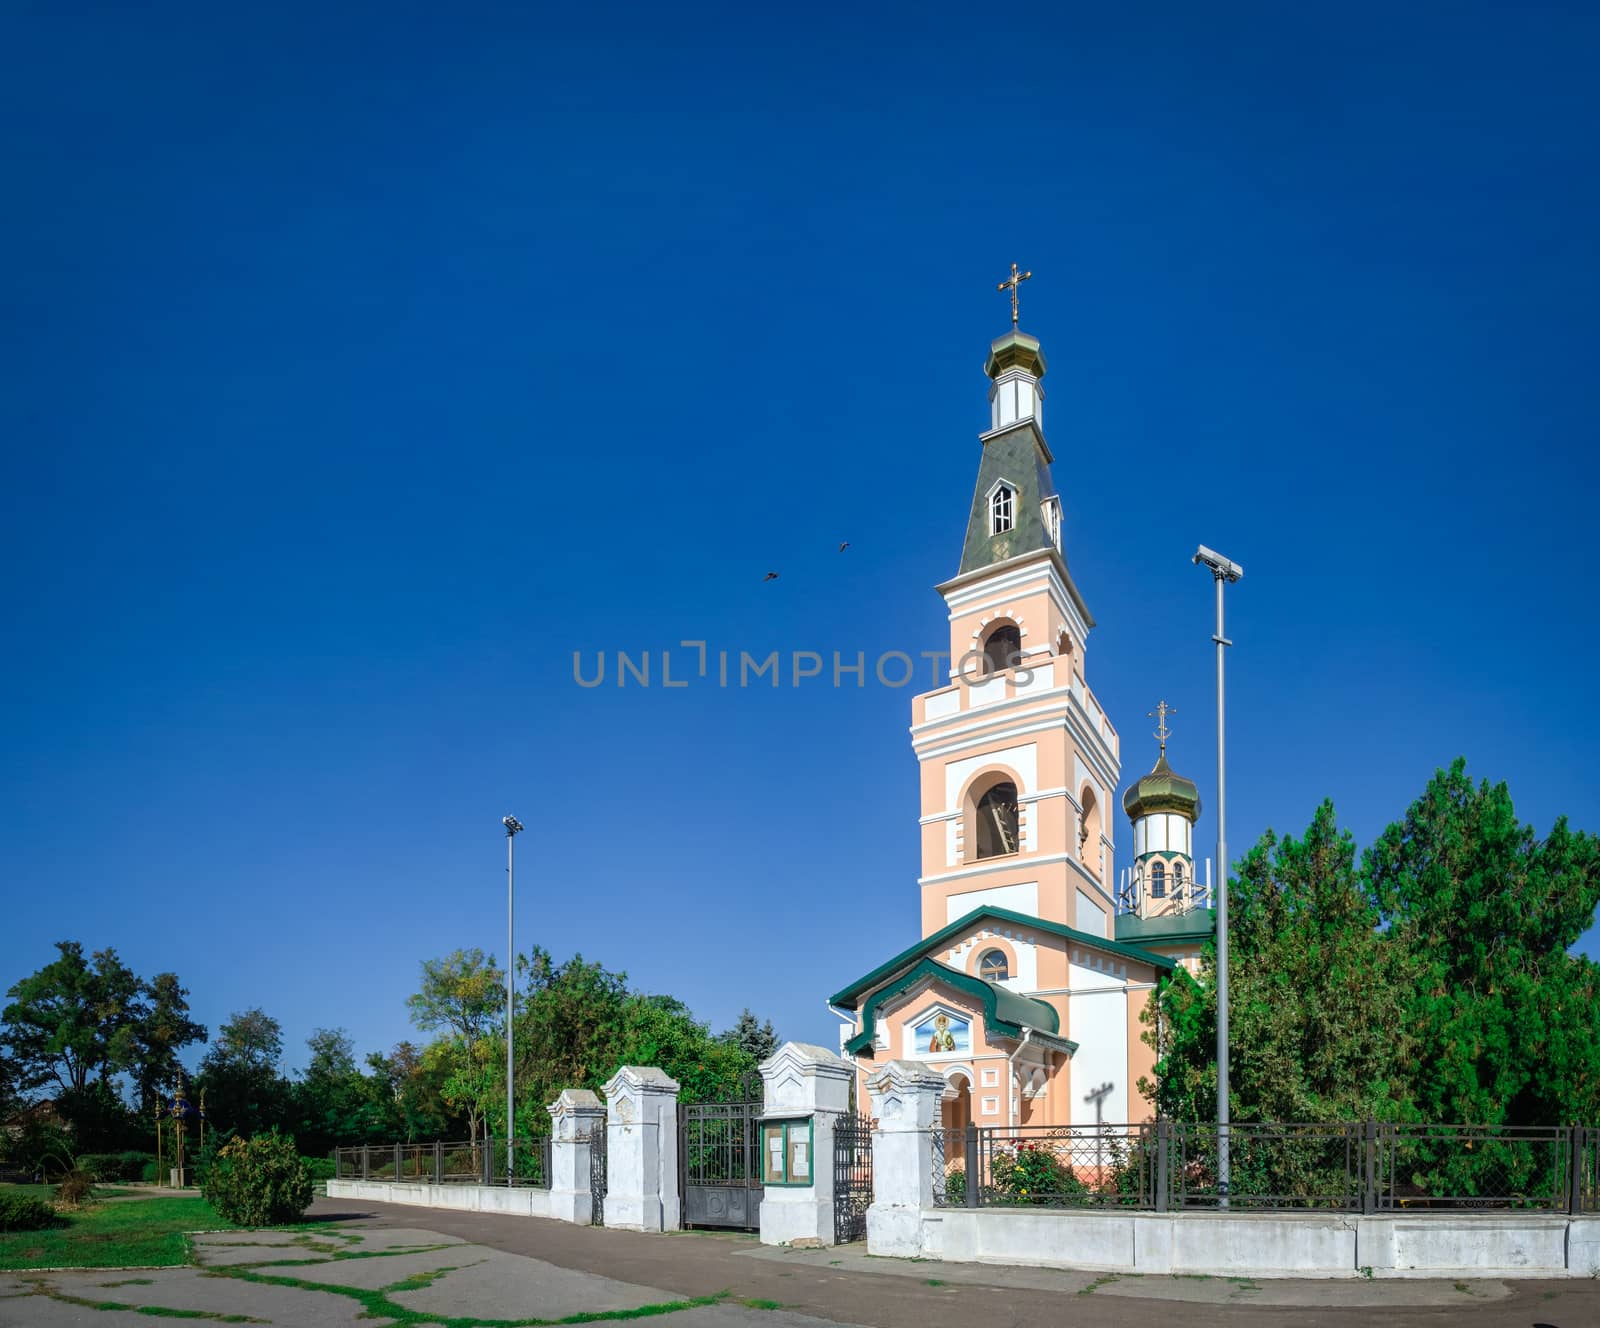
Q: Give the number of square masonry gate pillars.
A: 4